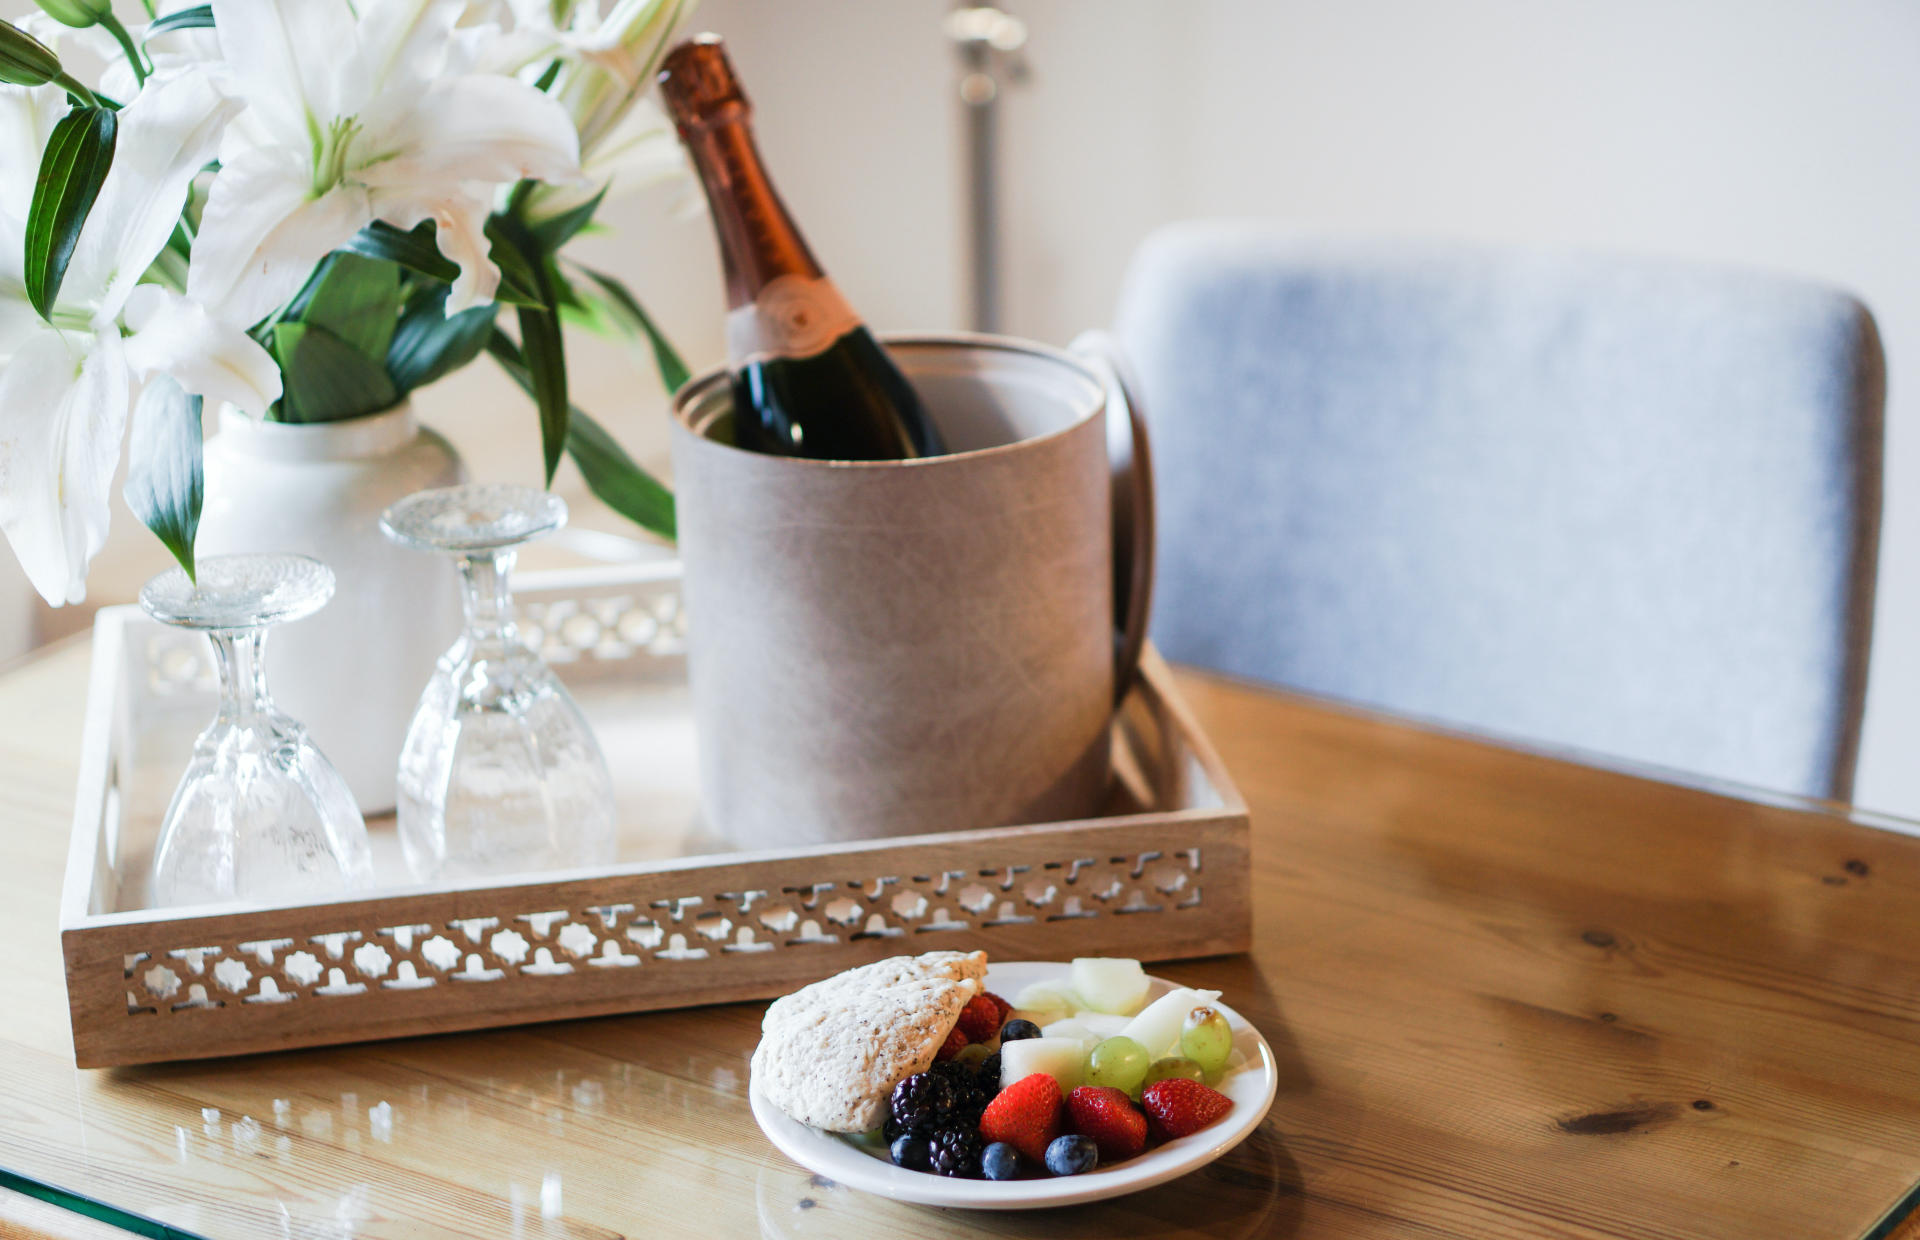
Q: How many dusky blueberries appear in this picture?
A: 4